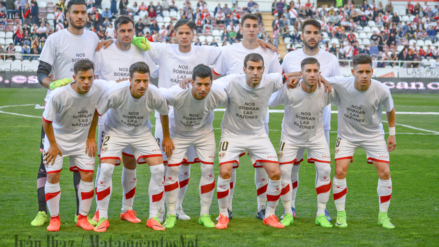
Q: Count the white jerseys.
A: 11